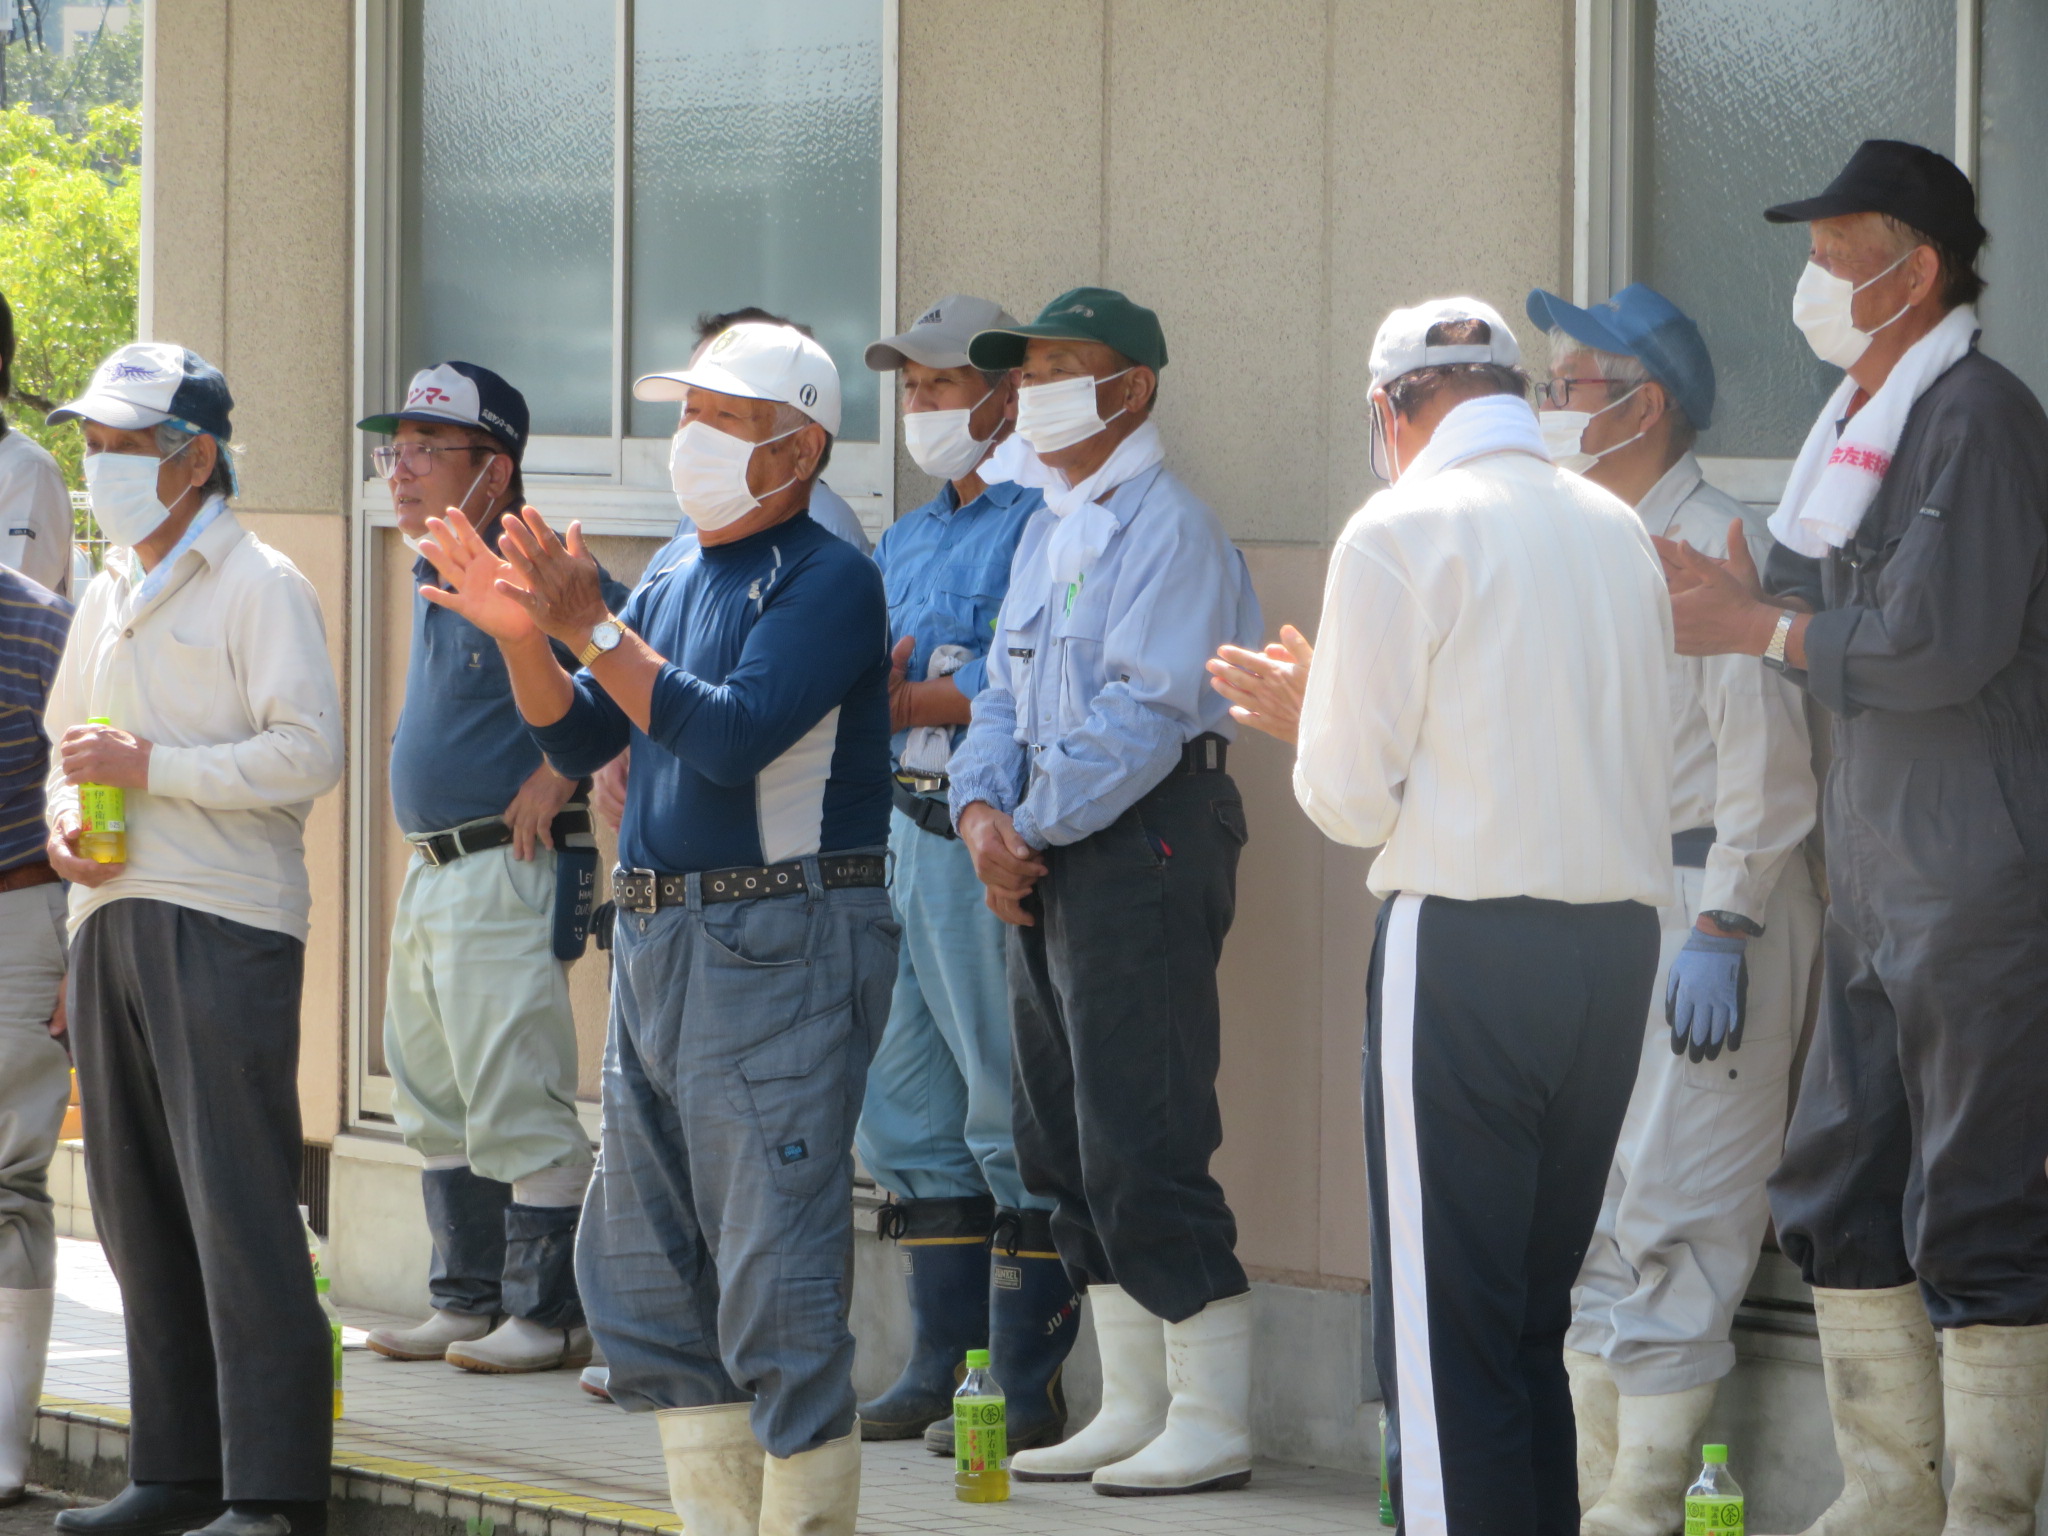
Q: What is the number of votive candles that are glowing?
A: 0